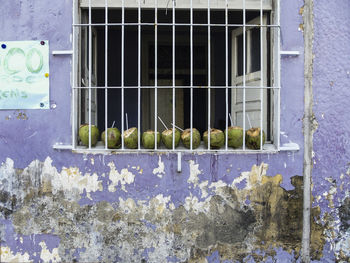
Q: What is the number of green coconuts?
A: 9